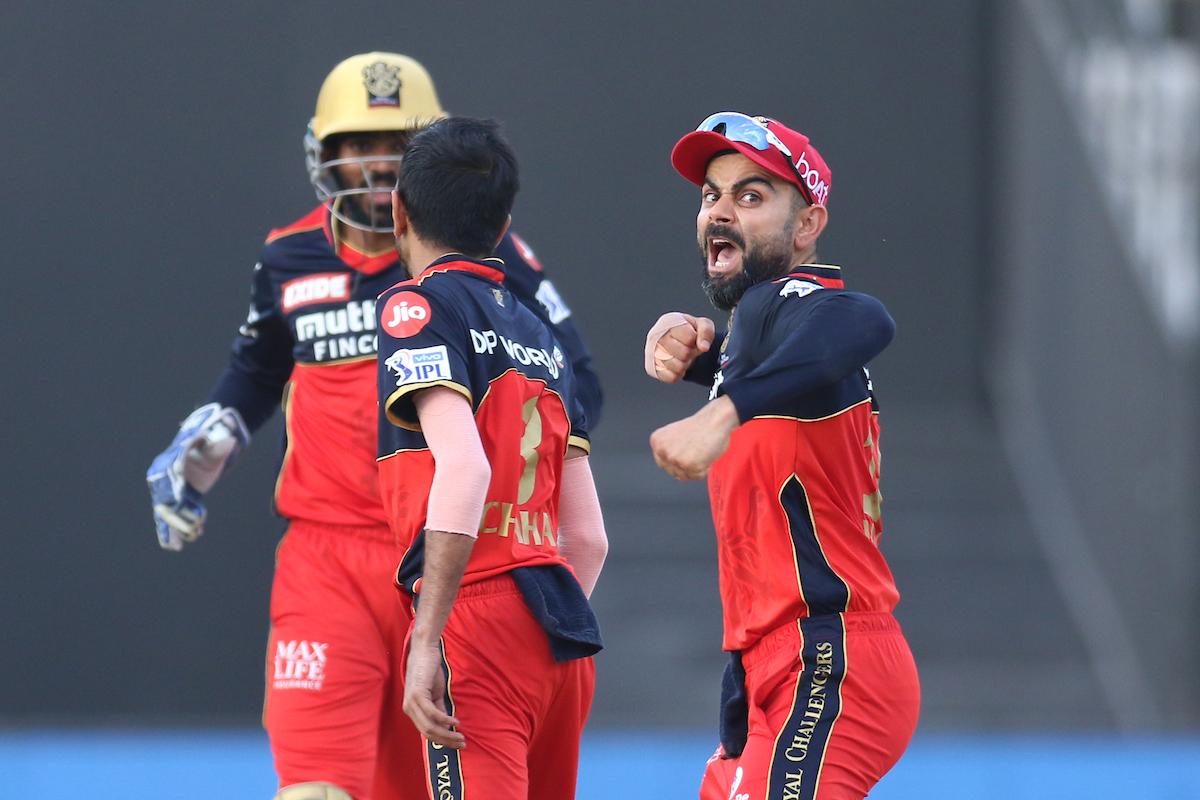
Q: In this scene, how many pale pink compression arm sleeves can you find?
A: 2